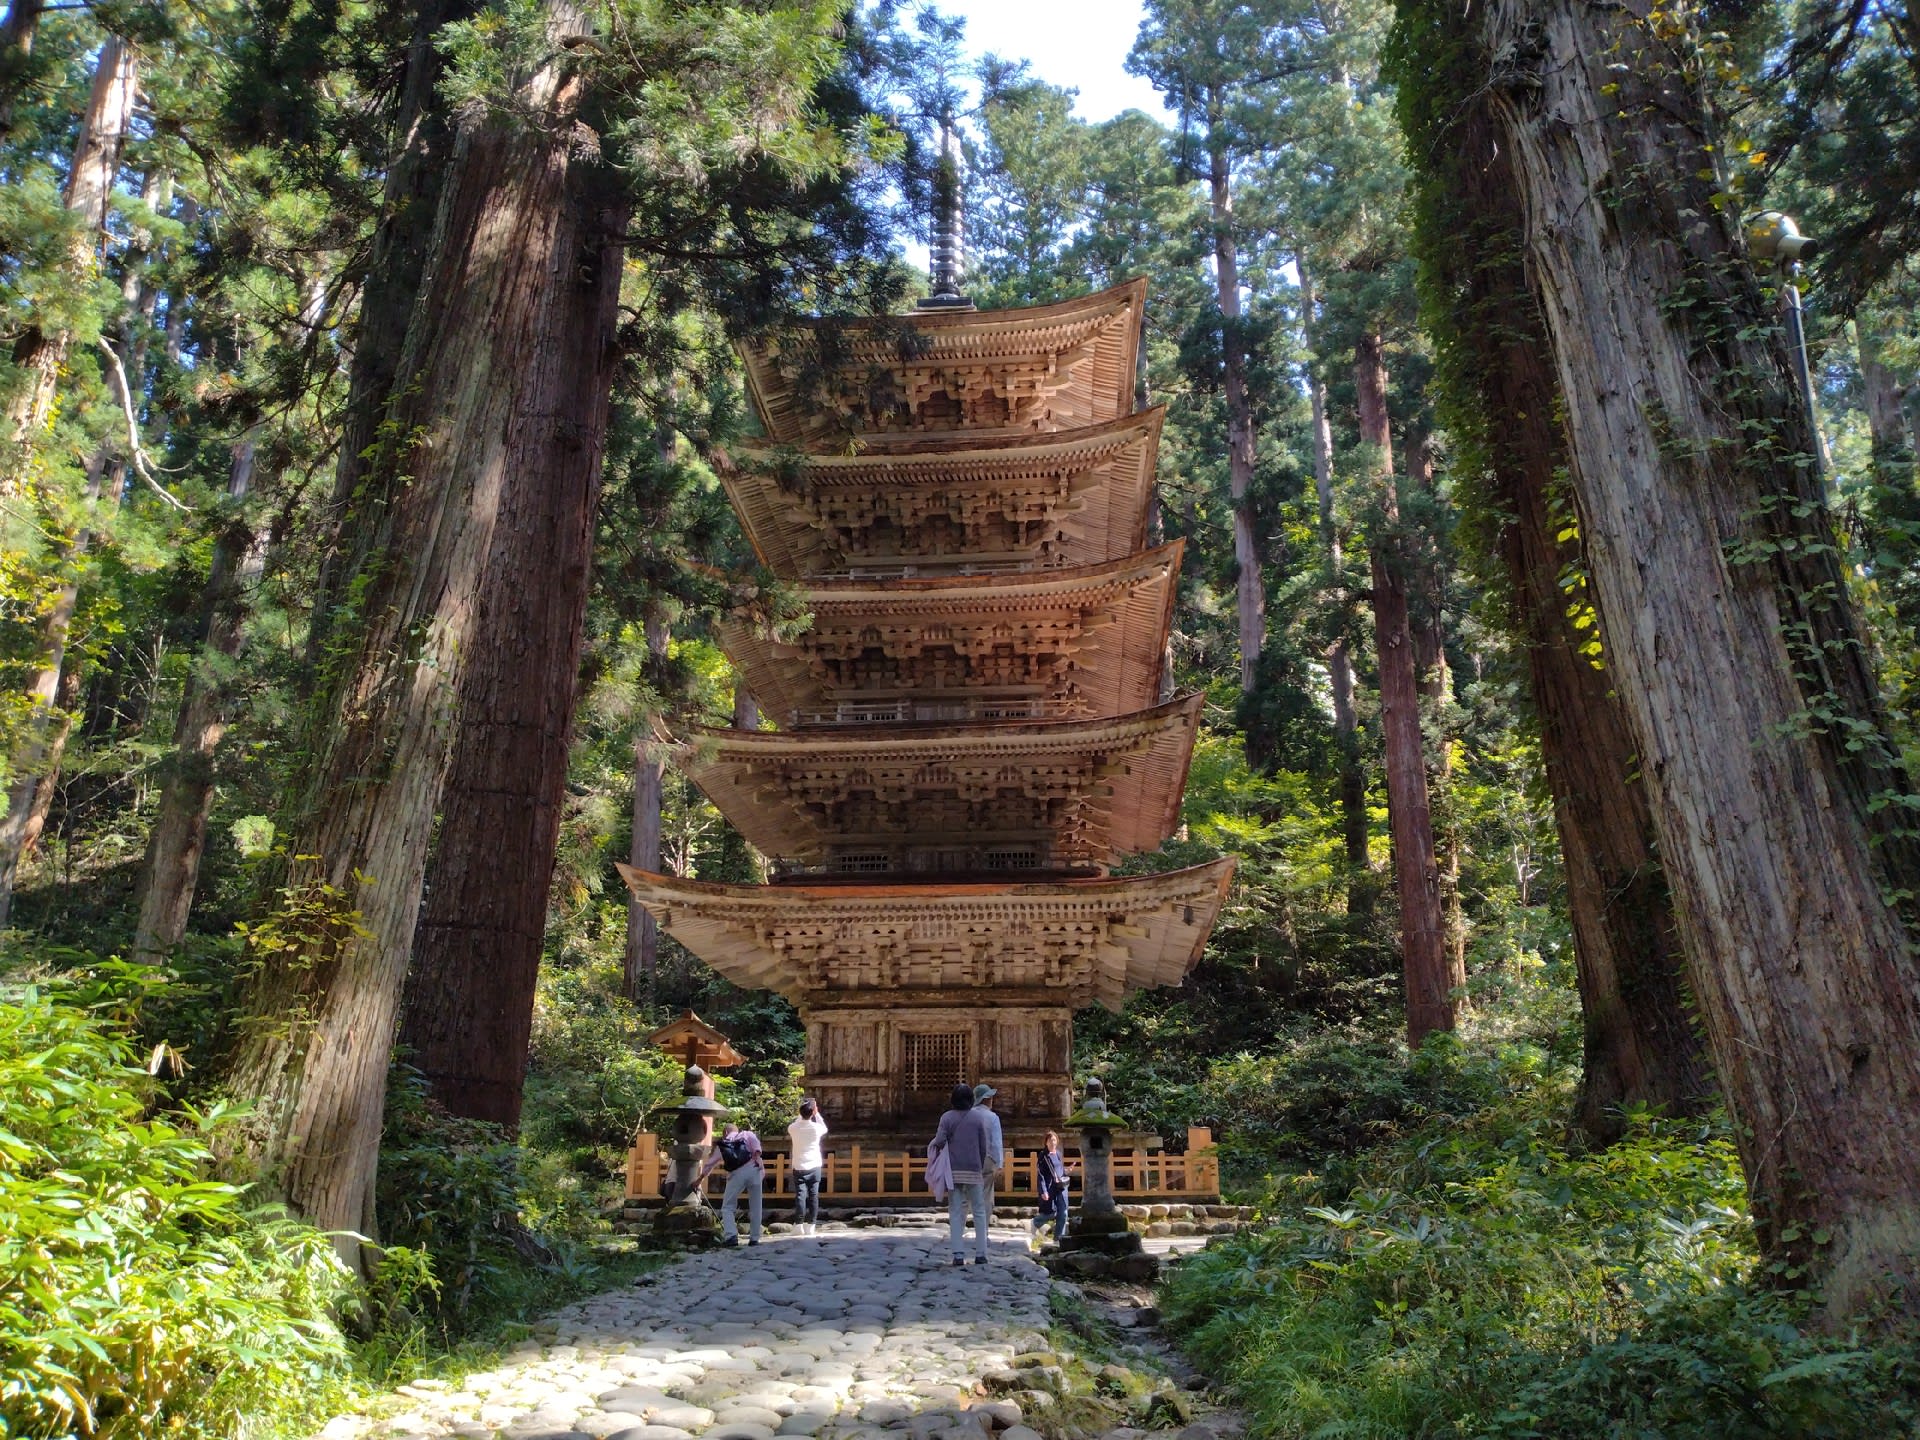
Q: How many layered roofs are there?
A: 5